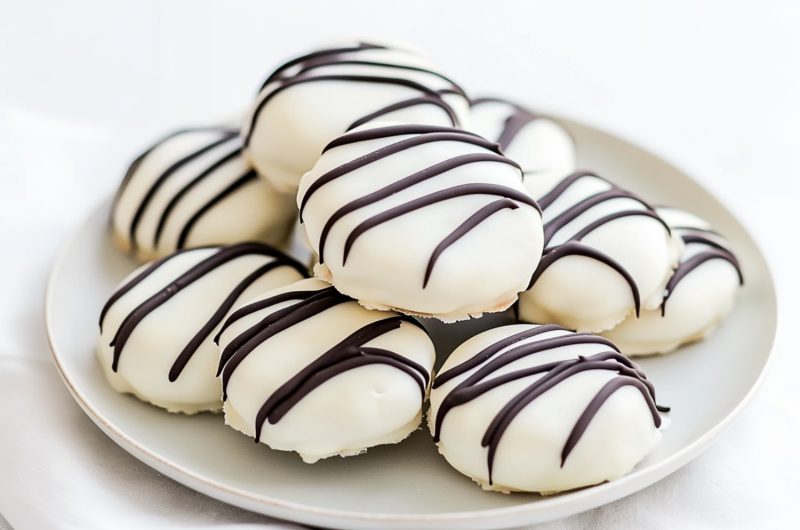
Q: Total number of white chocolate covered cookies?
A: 9